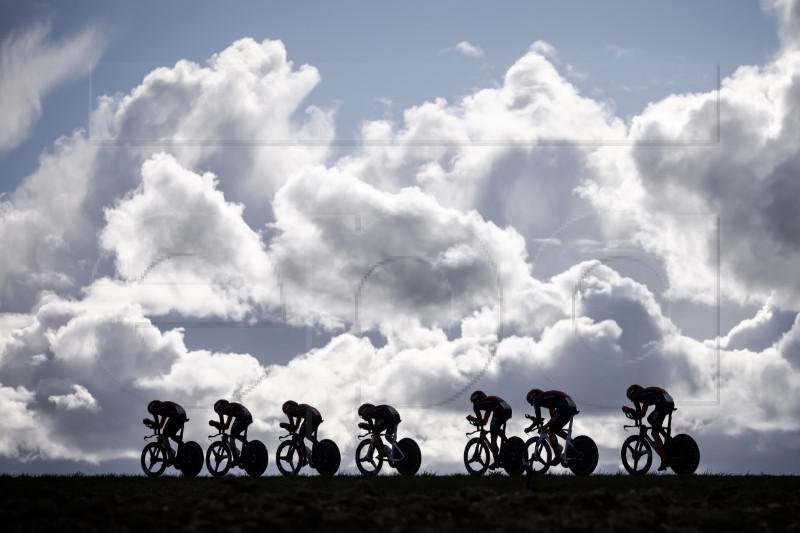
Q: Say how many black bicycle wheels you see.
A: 14